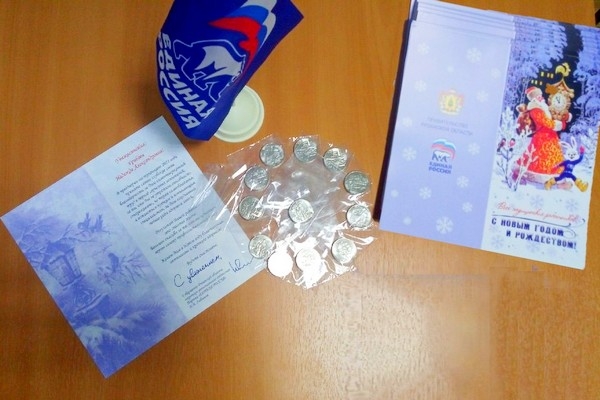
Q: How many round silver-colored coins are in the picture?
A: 12